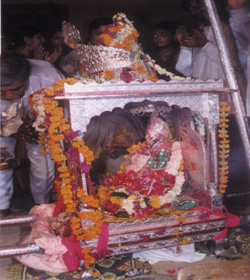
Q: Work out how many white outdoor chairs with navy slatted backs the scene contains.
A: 0